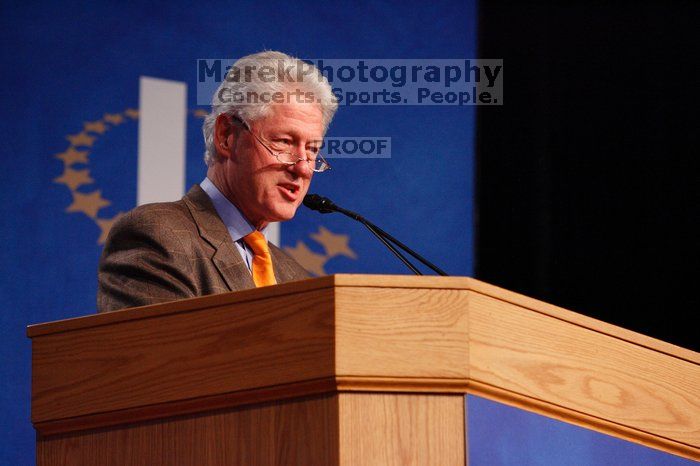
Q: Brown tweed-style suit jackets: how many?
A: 1